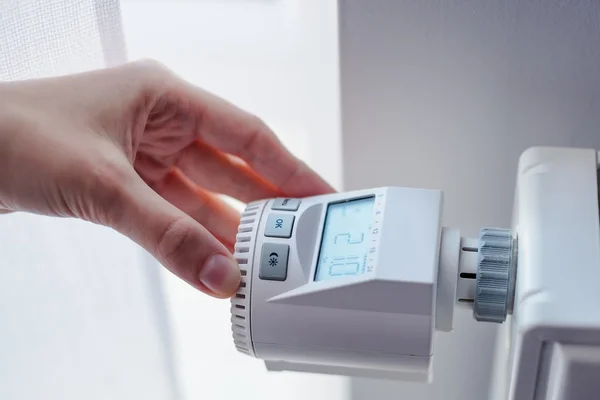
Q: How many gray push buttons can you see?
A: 3